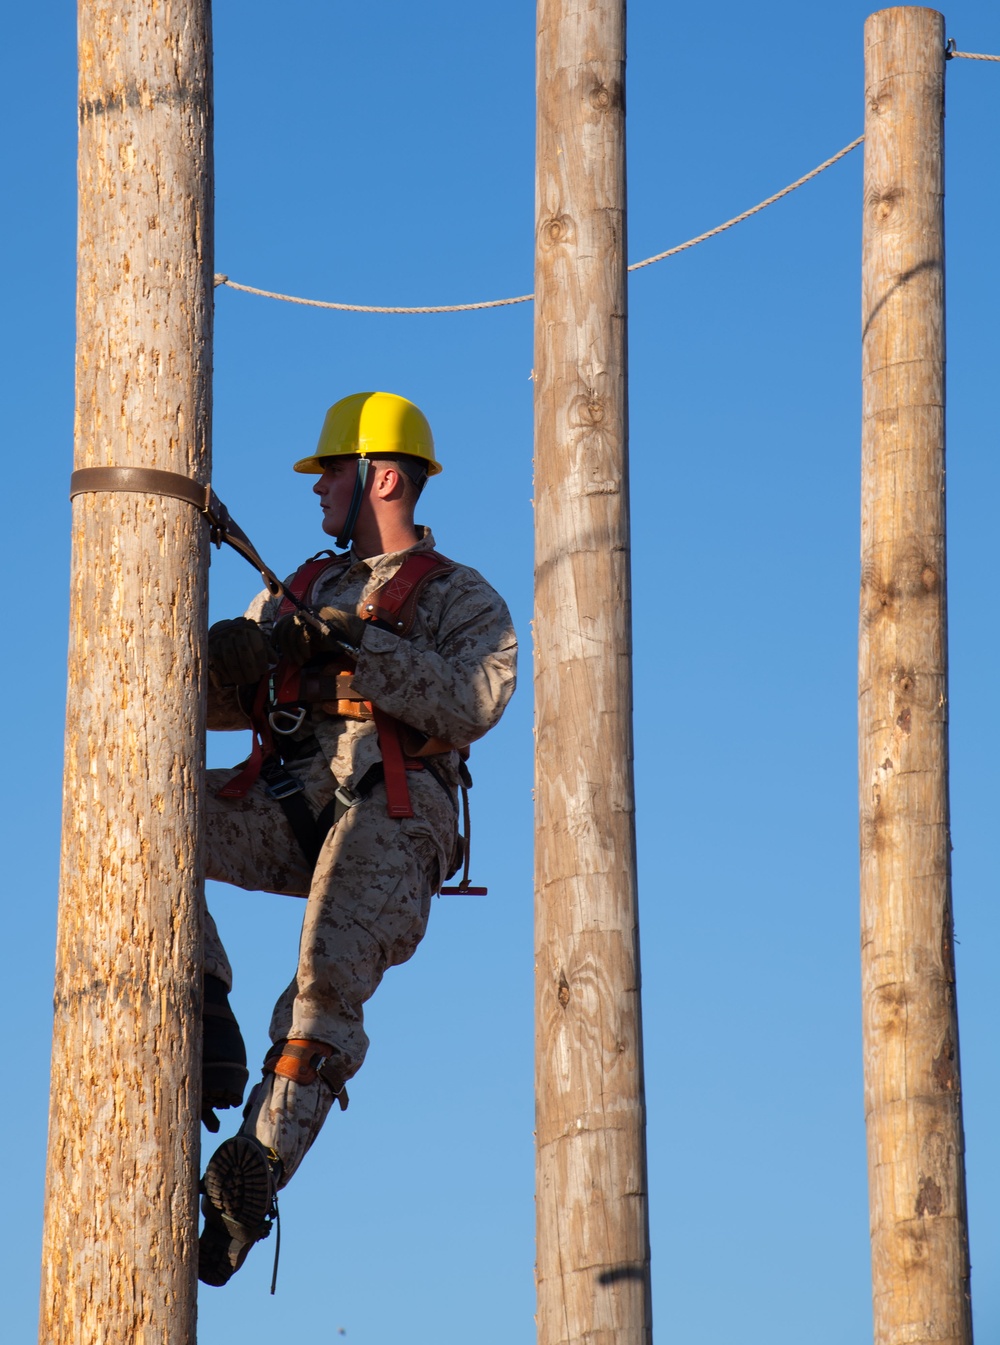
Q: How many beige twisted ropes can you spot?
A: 2